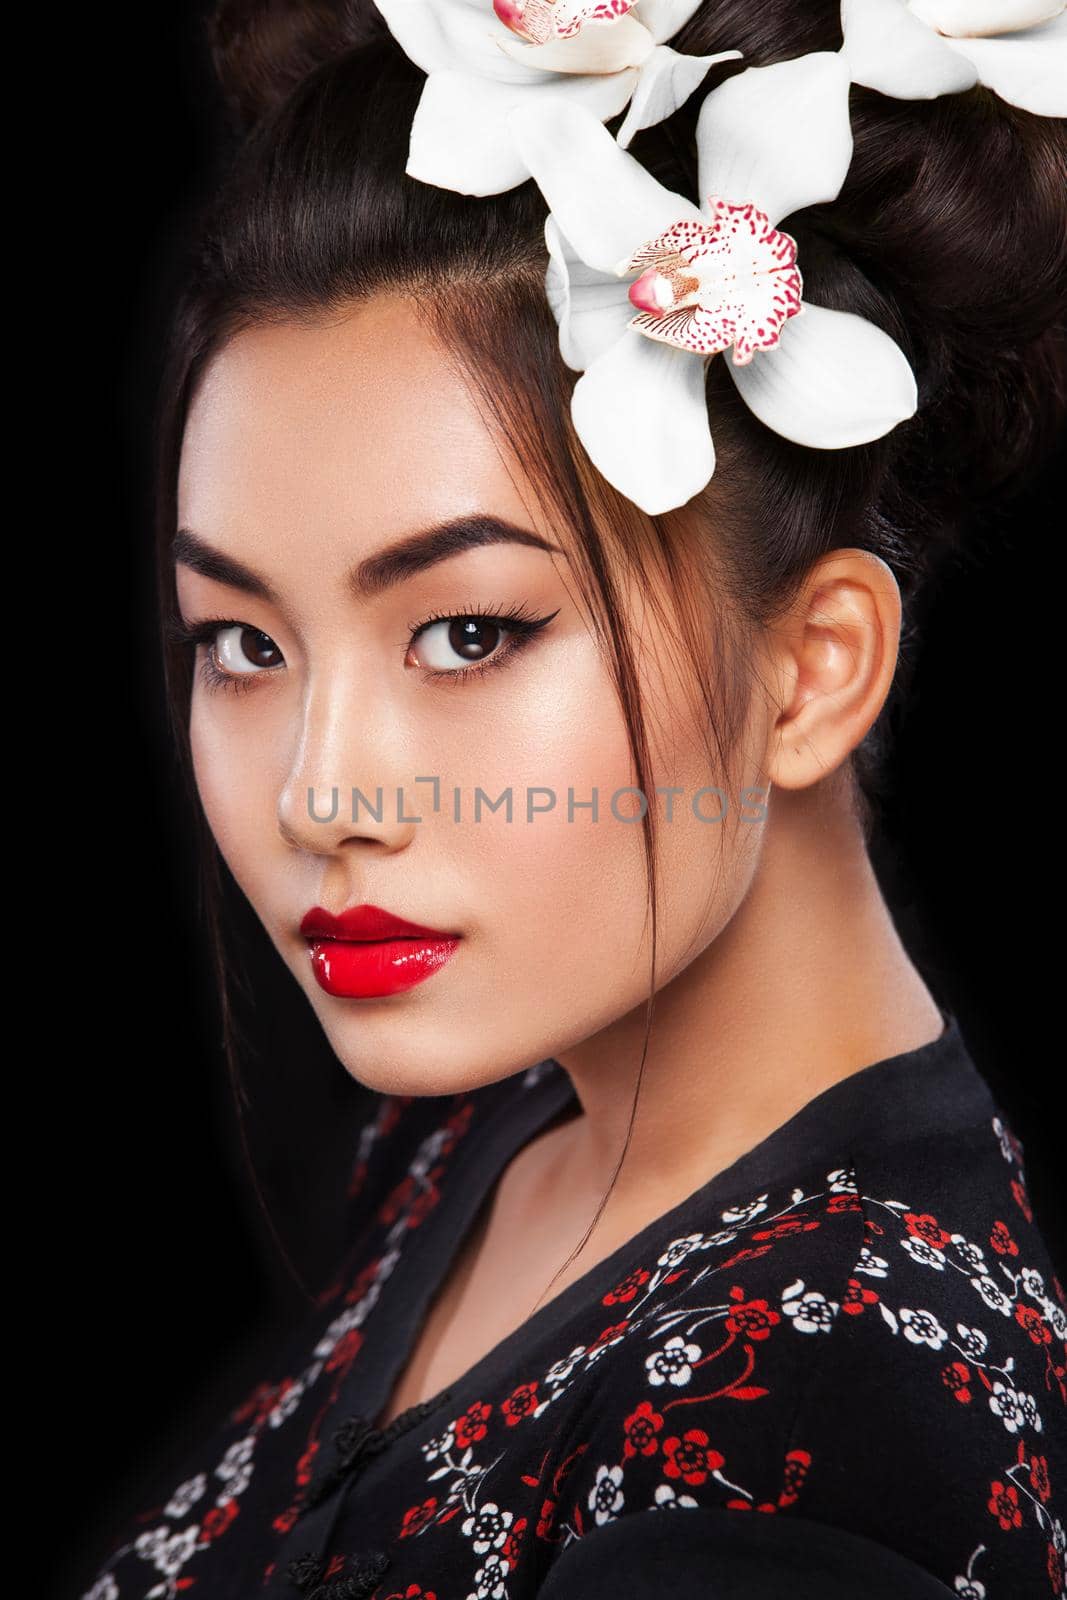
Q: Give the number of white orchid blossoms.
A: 3